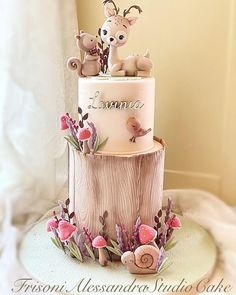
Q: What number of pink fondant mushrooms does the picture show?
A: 7